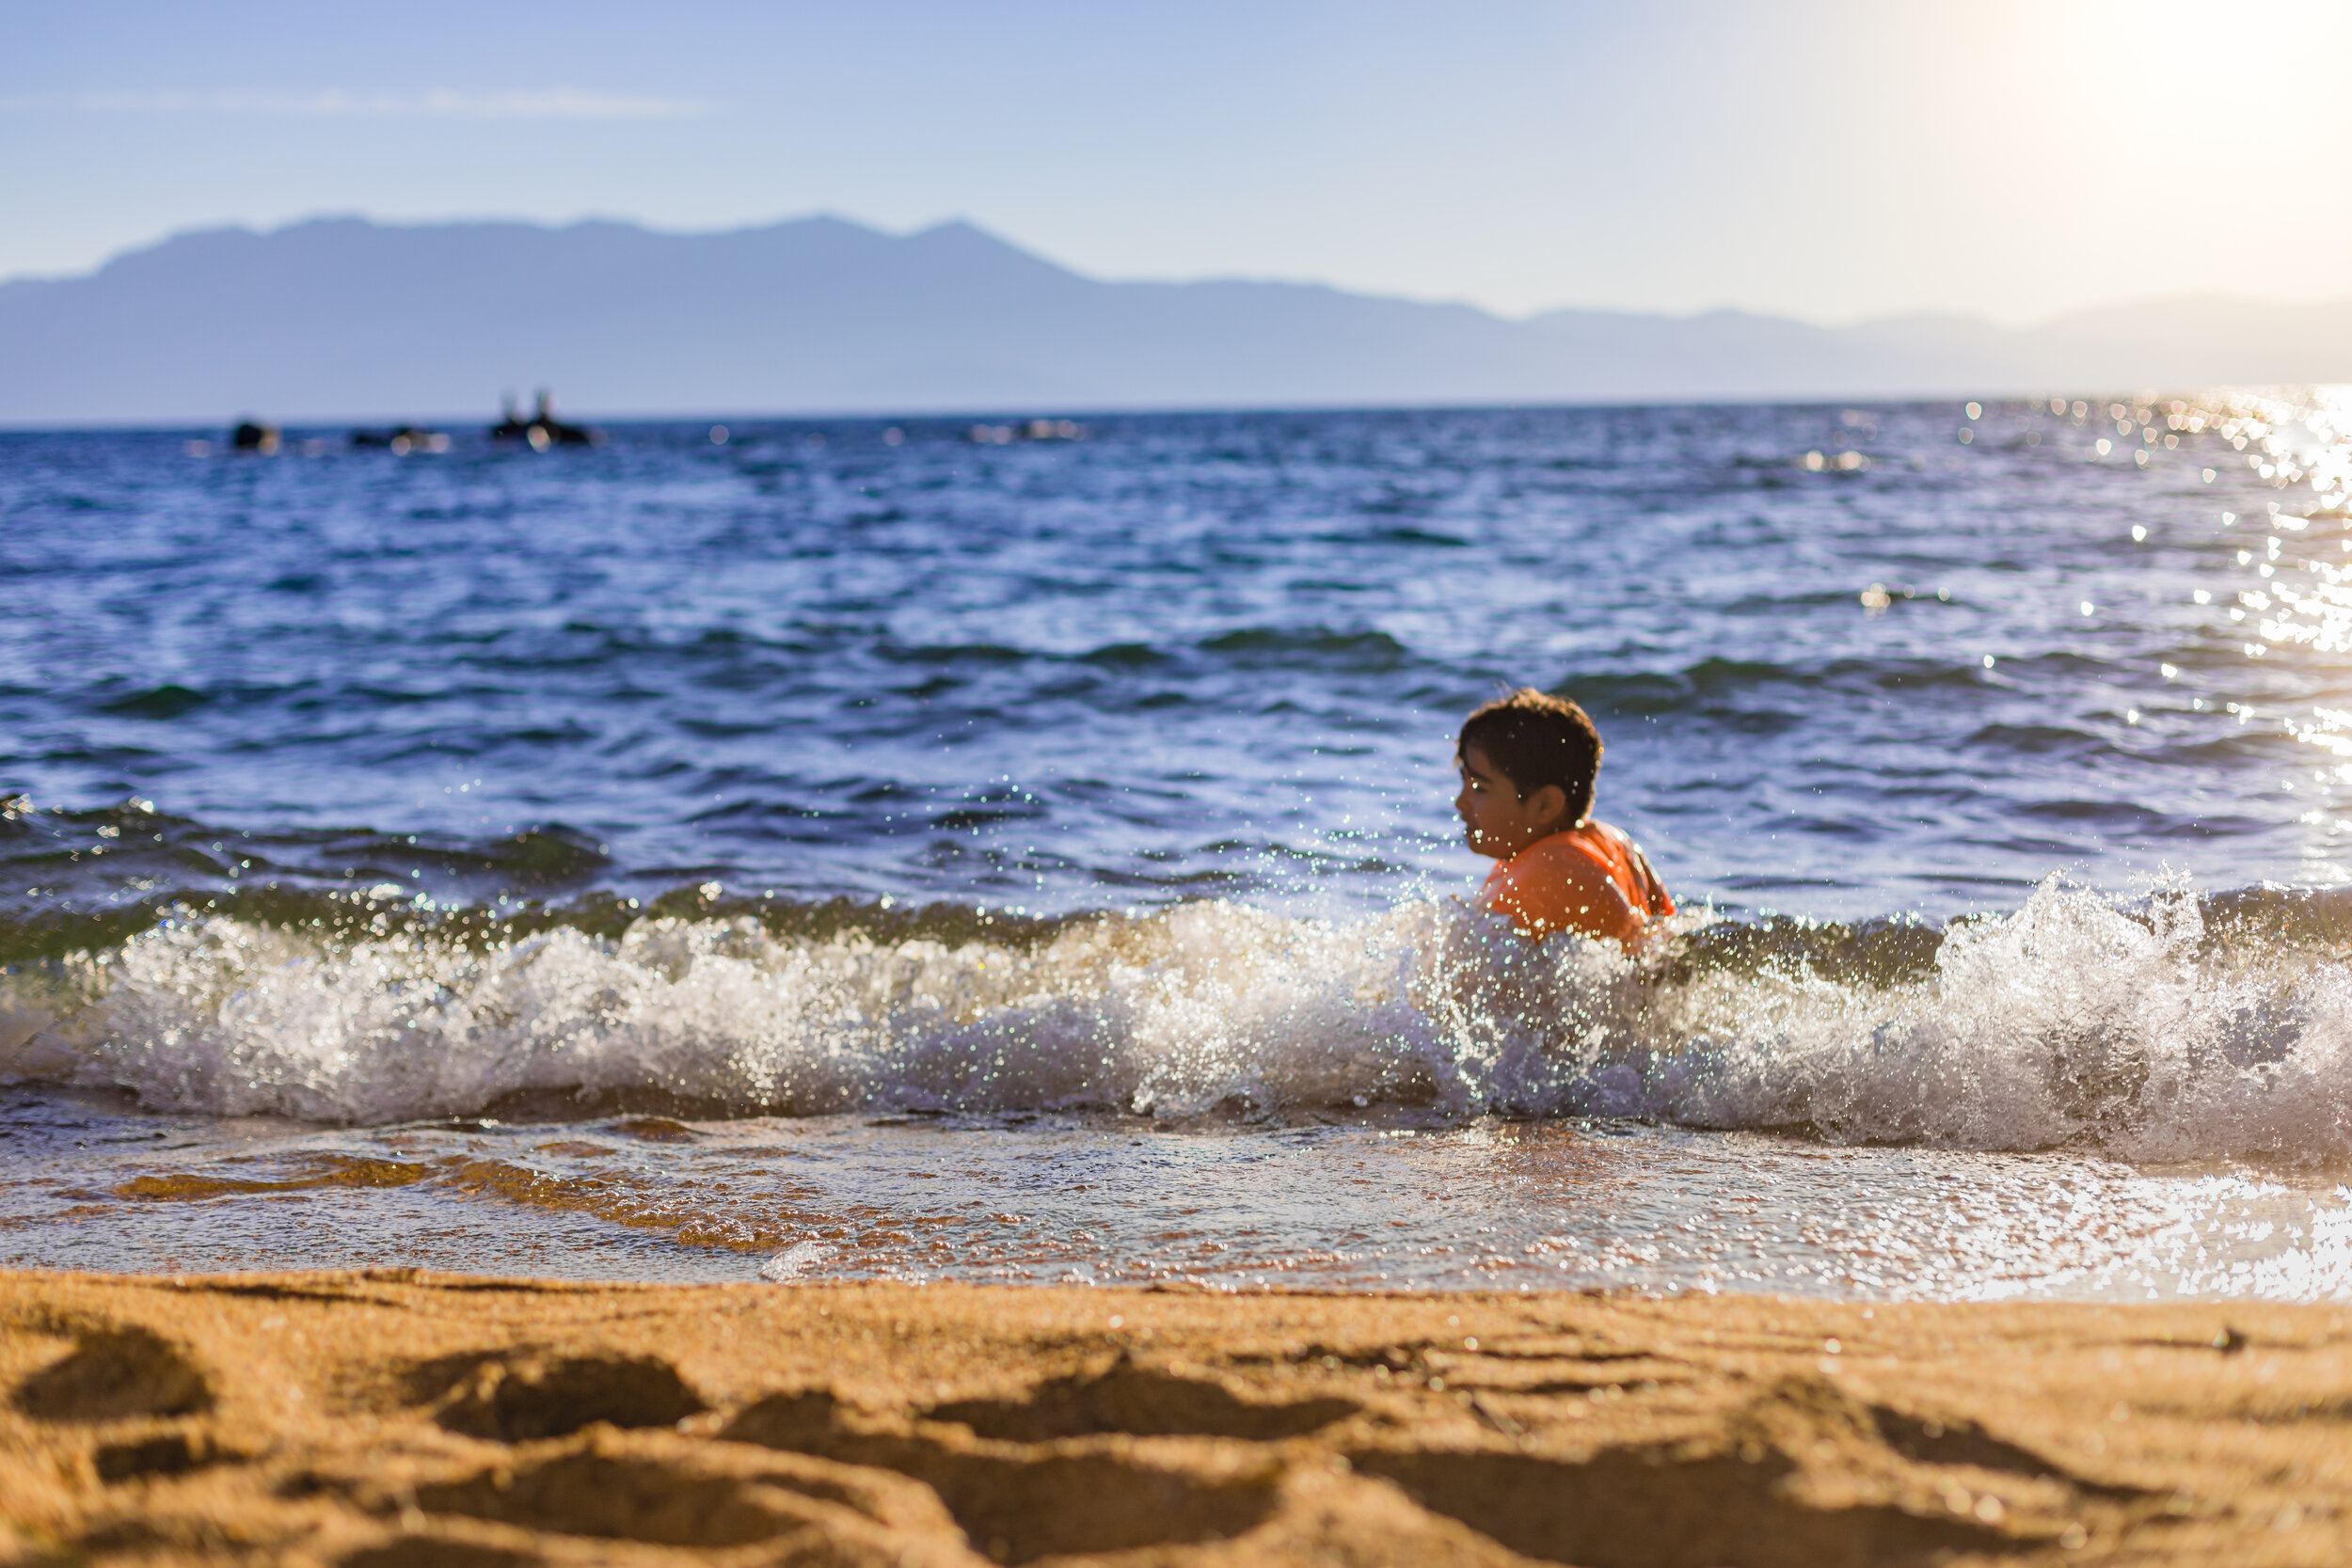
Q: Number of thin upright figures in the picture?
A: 2